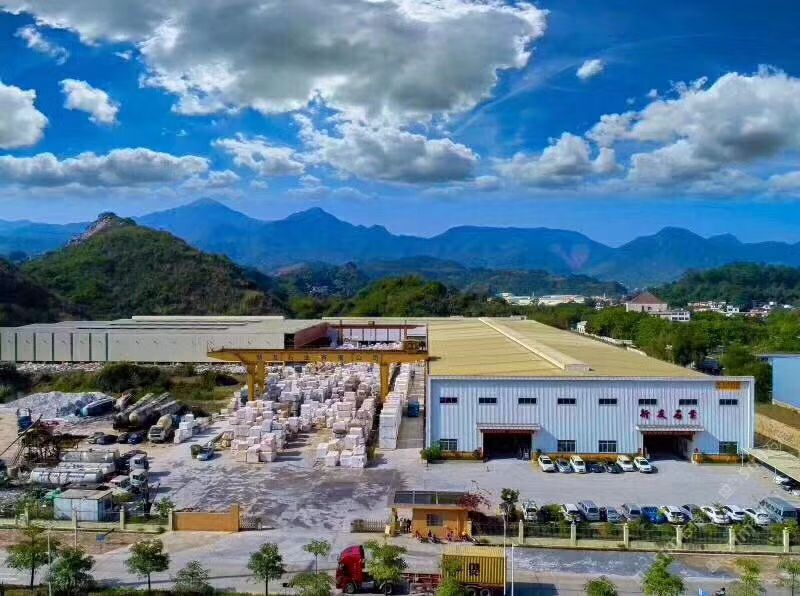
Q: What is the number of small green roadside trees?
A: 13